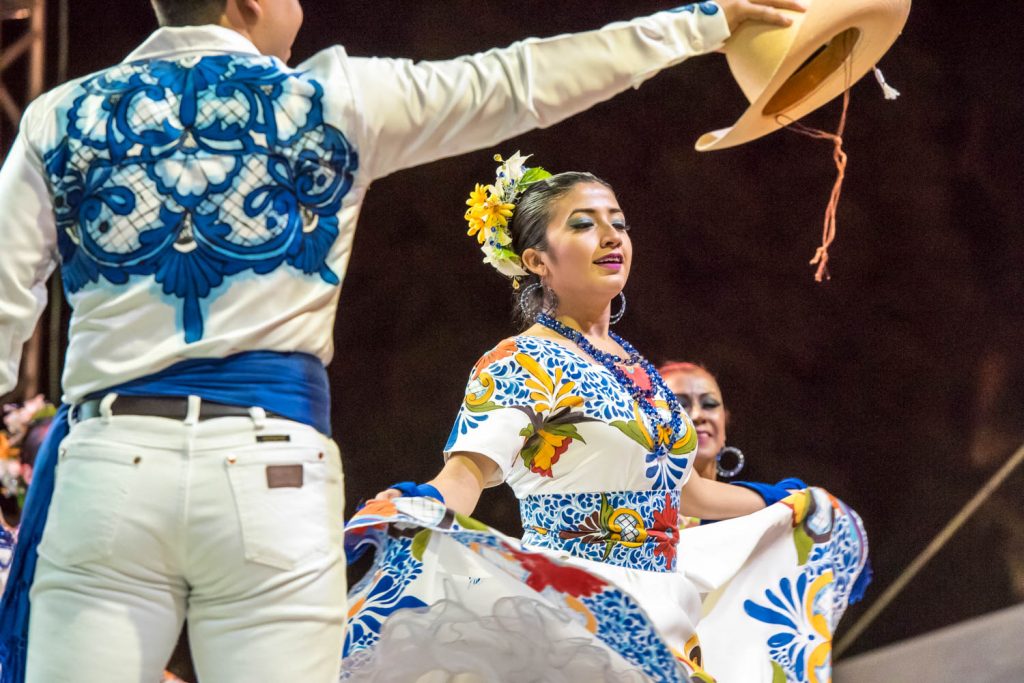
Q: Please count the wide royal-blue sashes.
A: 1